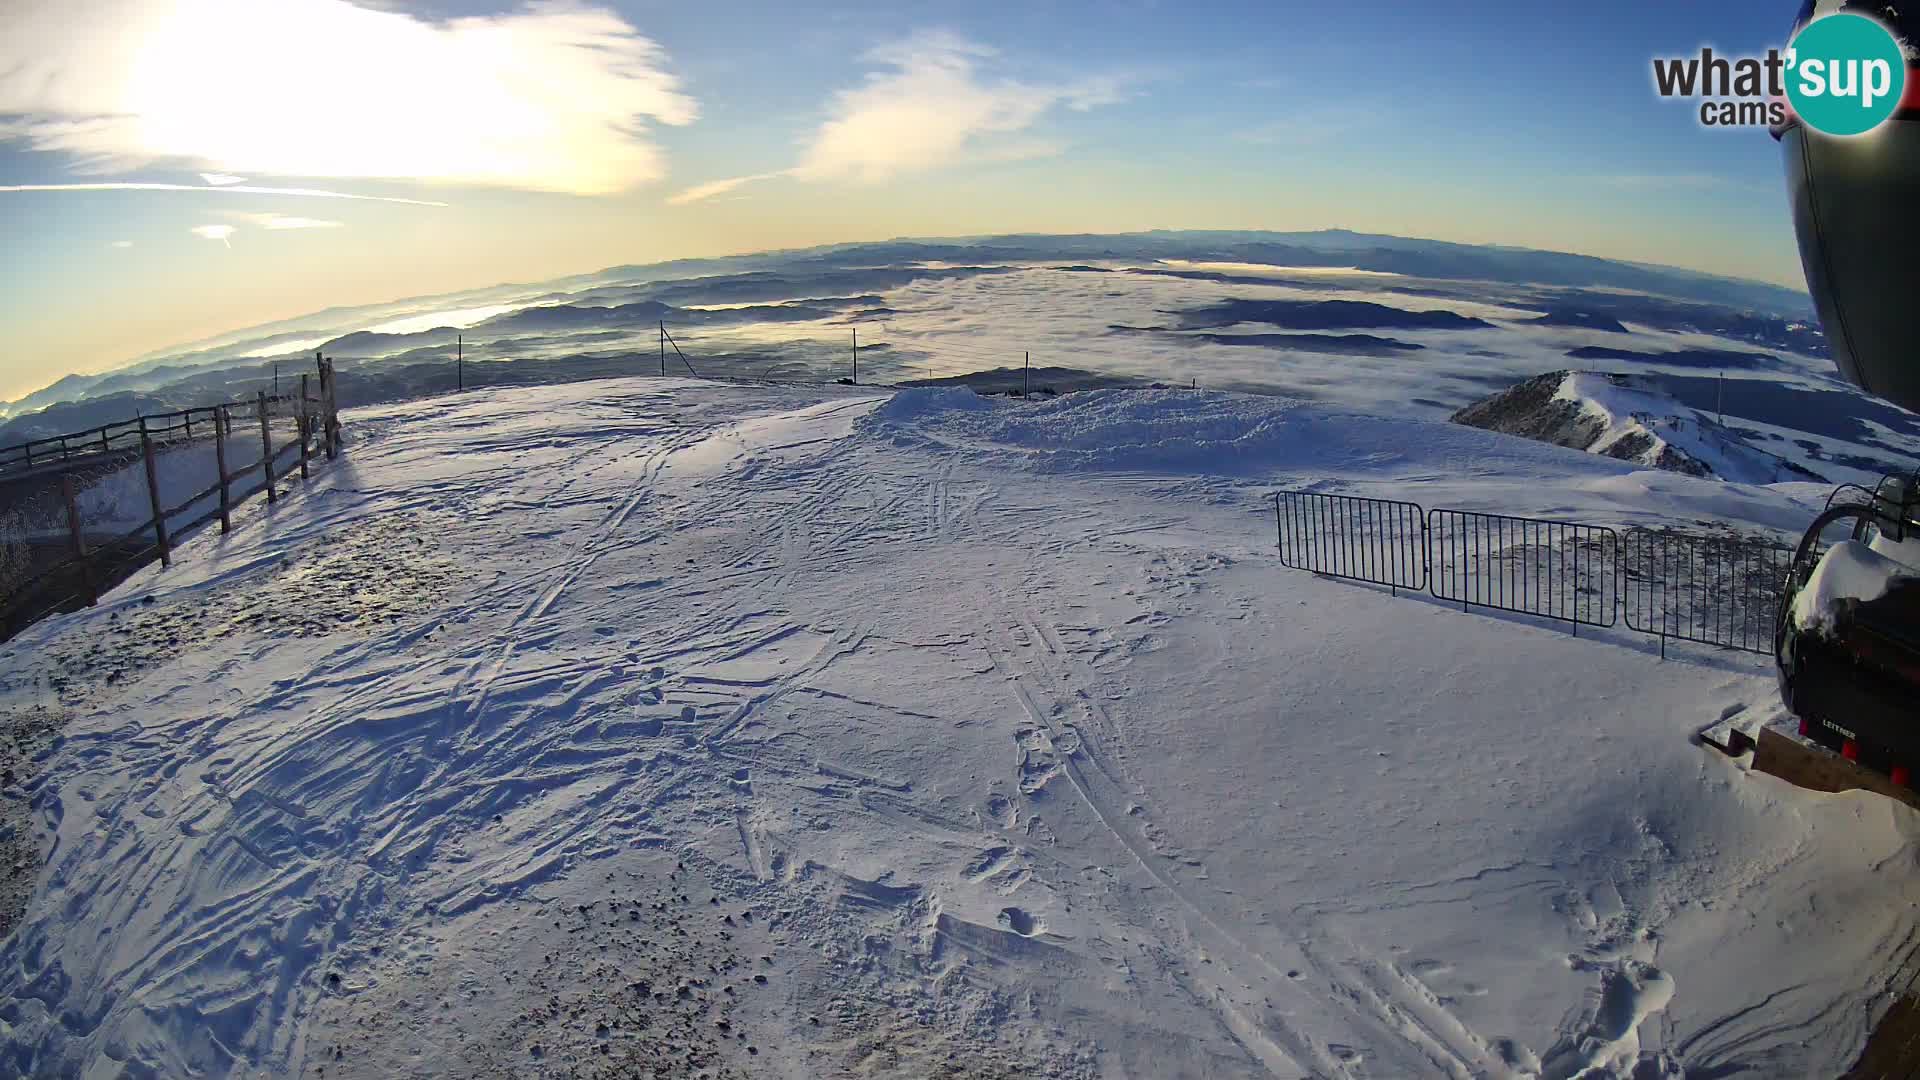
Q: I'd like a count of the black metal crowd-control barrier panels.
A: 3